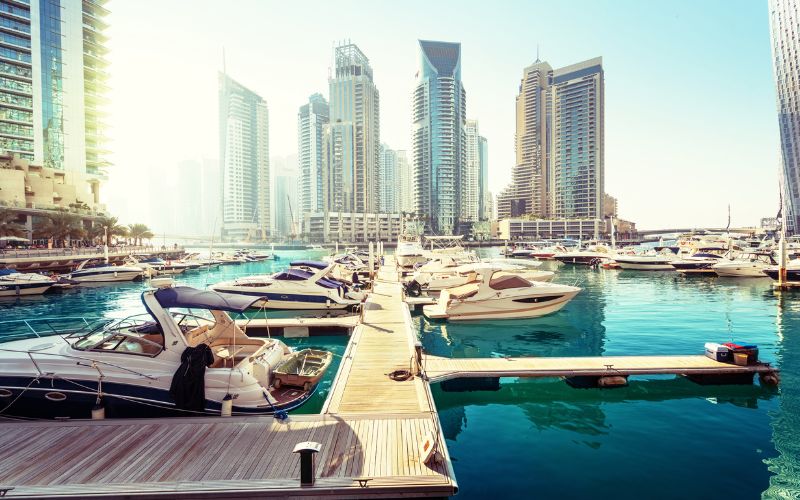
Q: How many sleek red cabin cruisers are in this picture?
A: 0